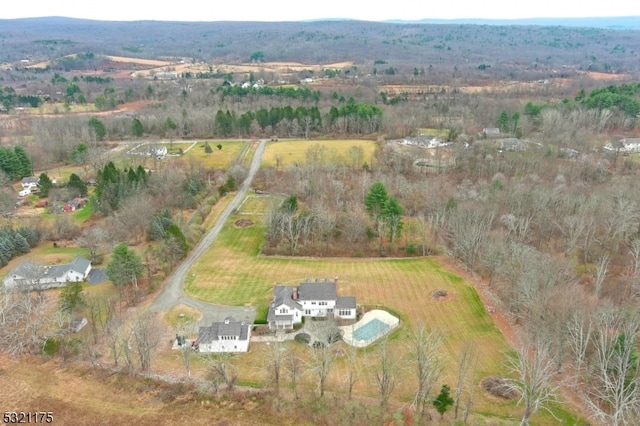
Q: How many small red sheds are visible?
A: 2